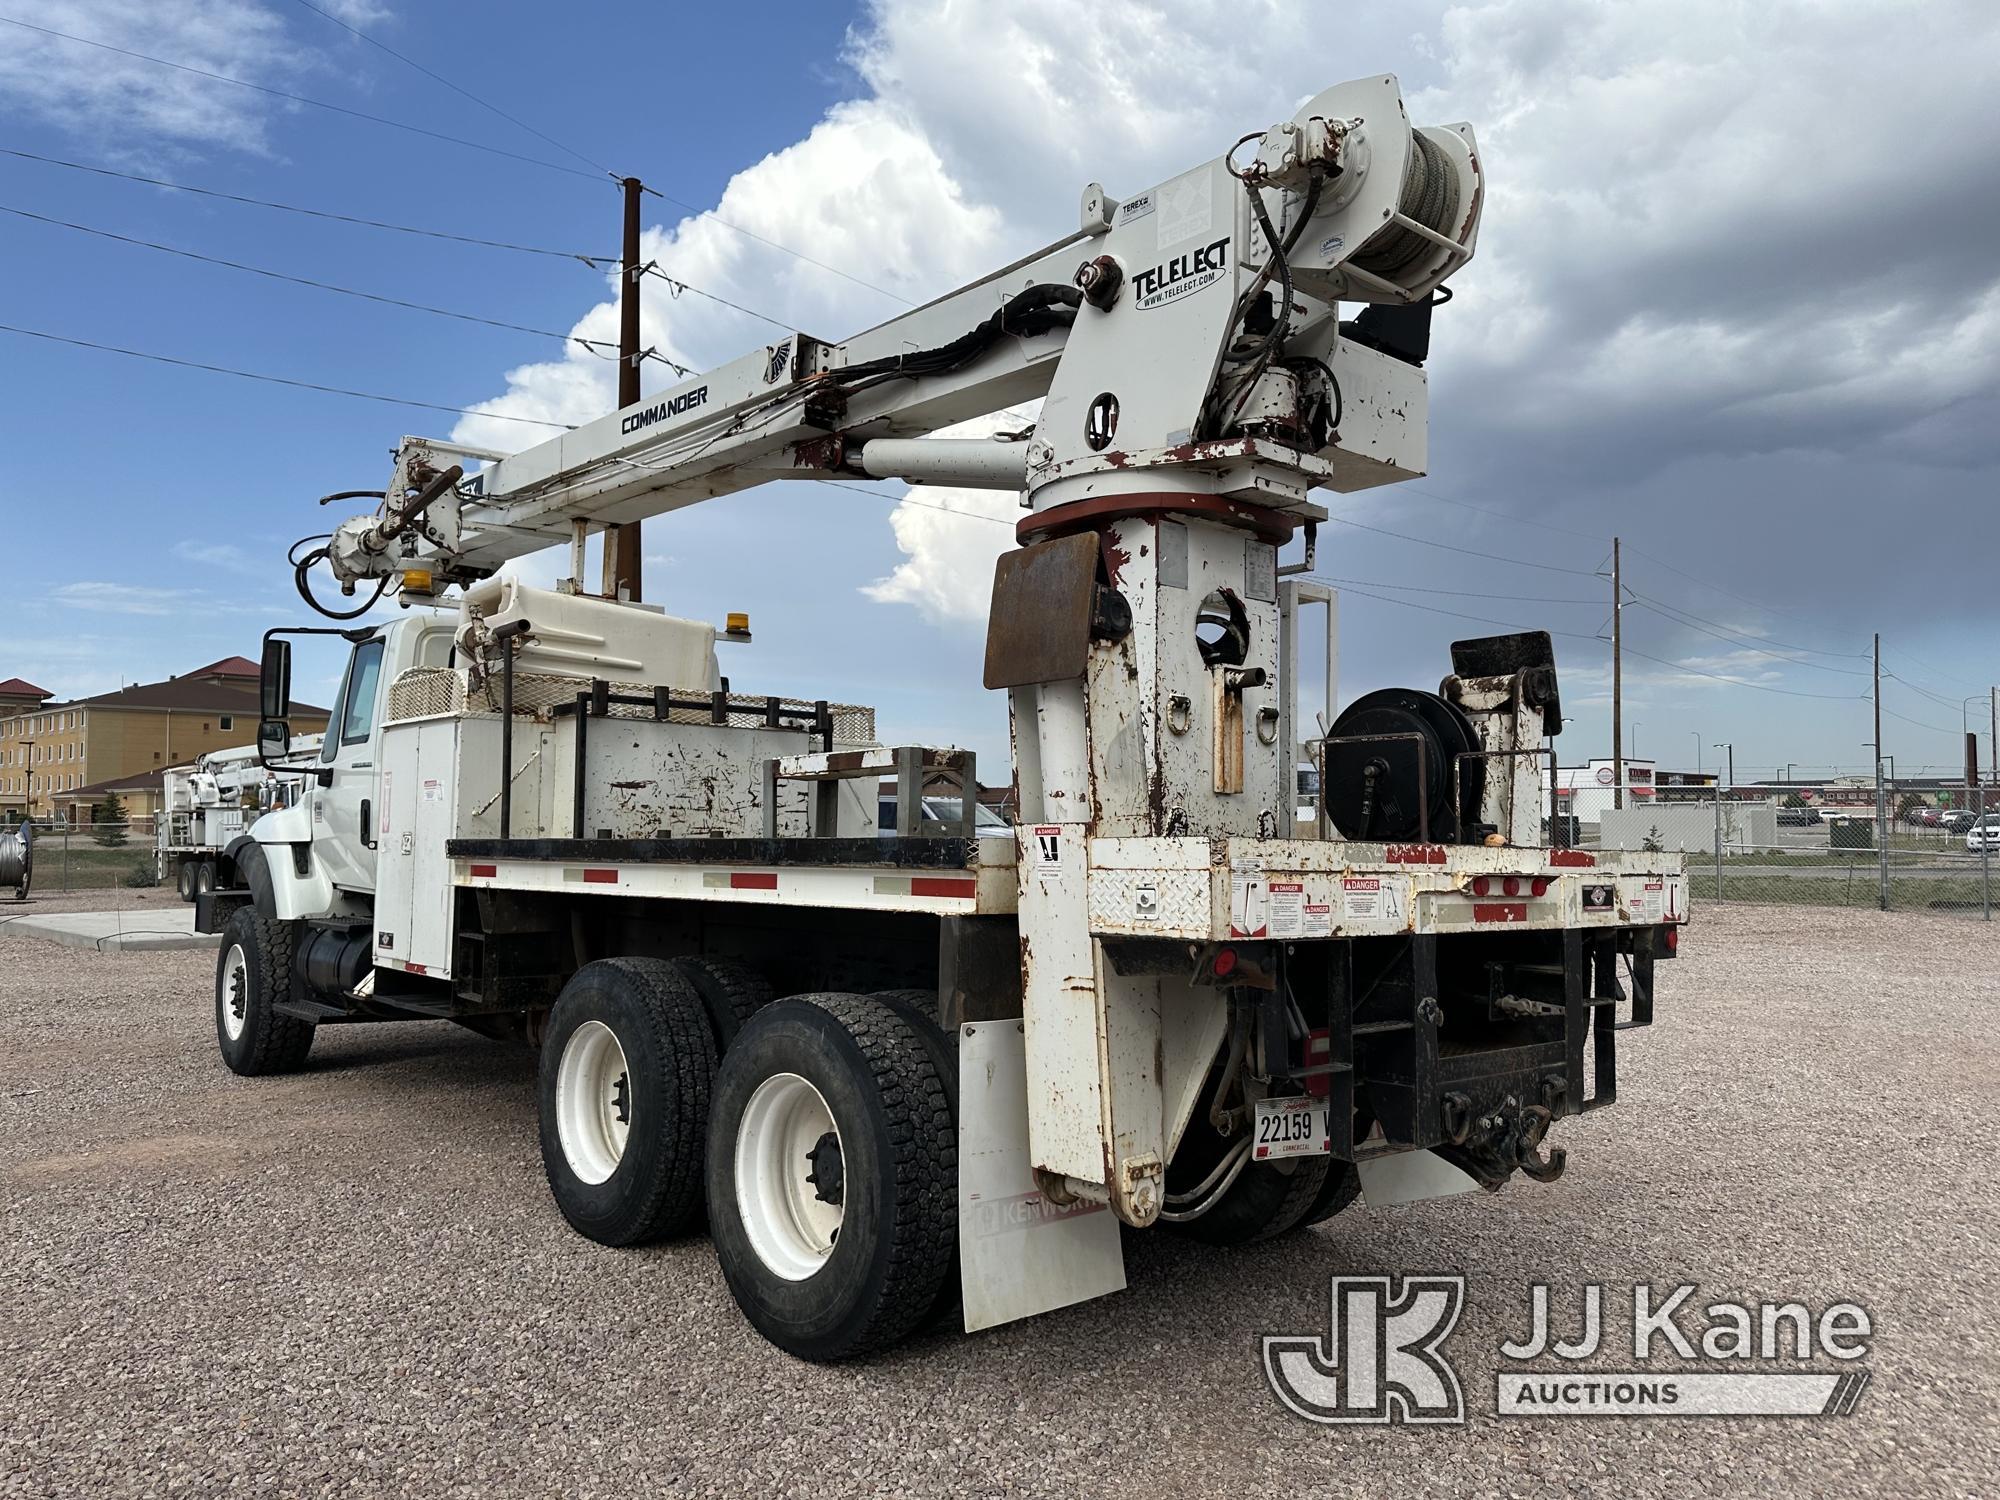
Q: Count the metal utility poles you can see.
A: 1